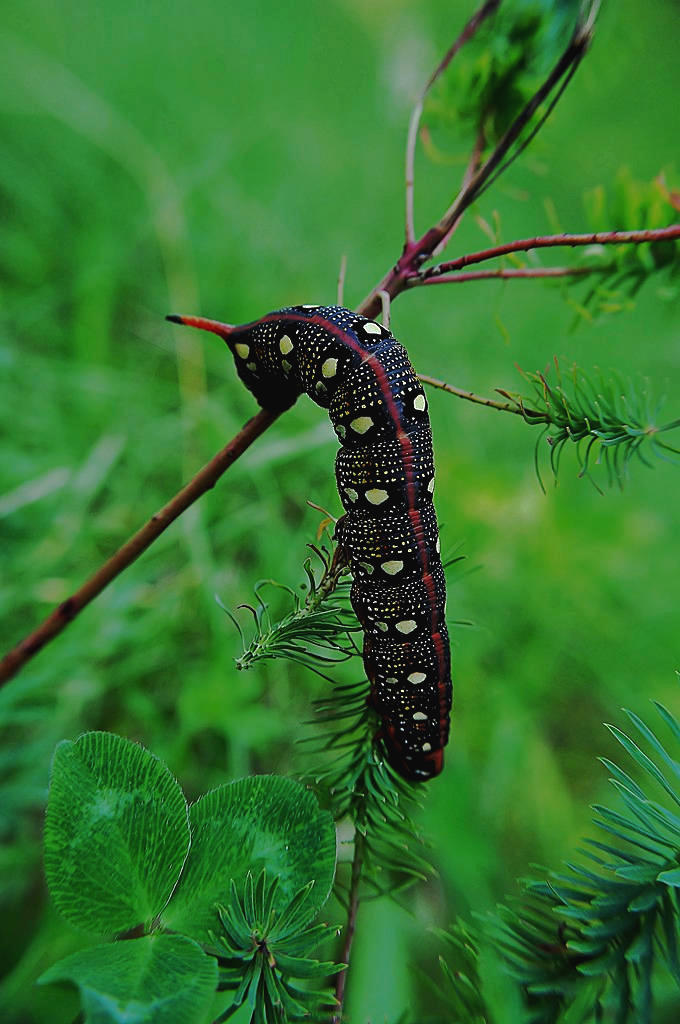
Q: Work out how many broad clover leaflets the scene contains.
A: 3